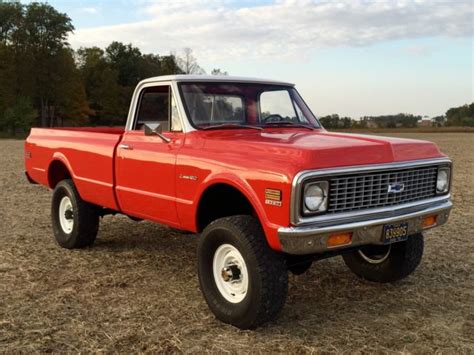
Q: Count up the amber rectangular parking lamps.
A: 2